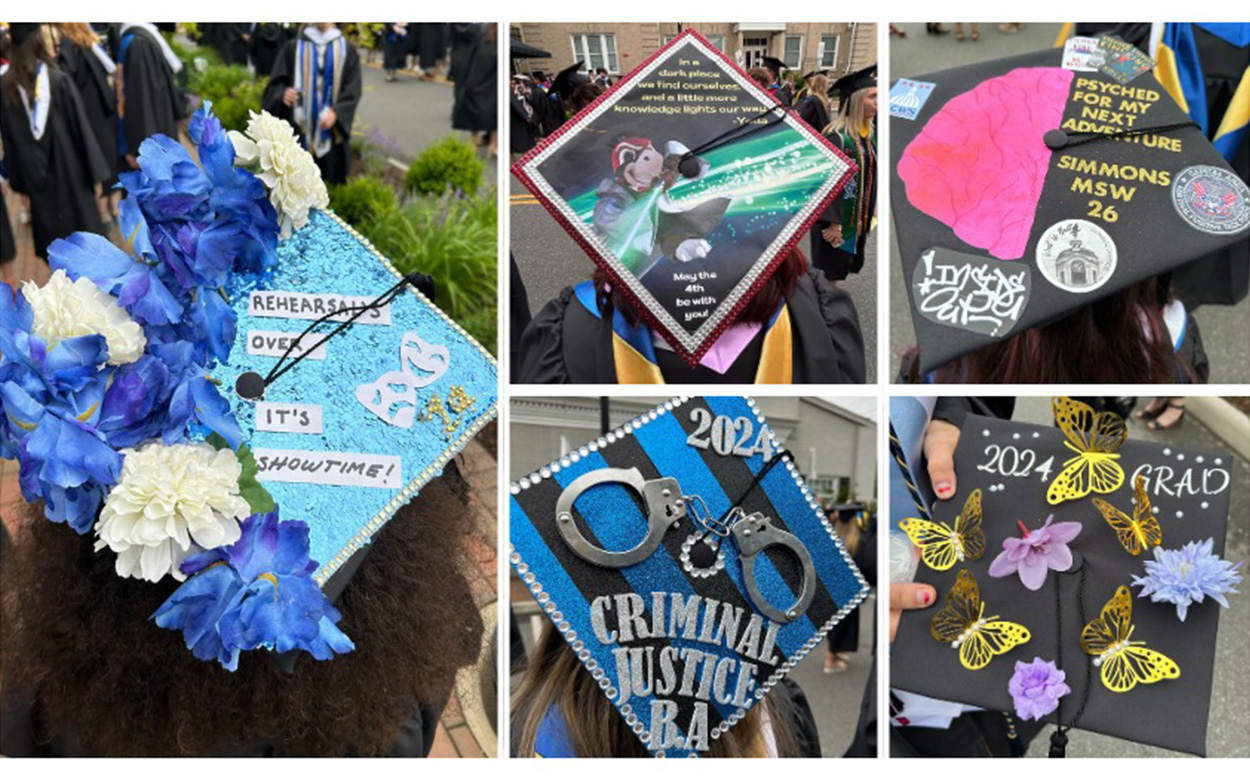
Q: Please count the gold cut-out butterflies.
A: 5